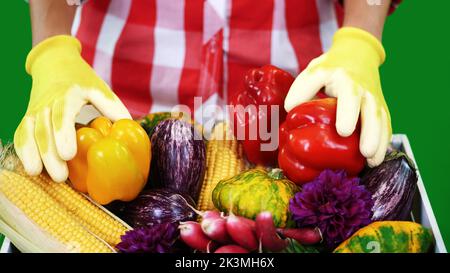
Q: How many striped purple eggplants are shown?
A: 3